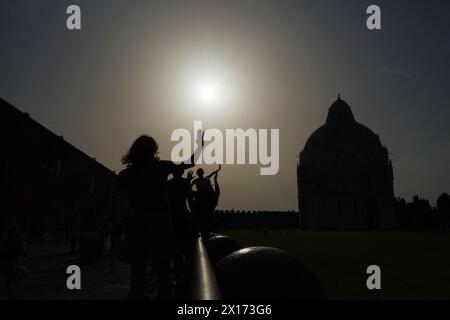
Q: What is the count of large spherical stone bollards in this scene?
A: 2